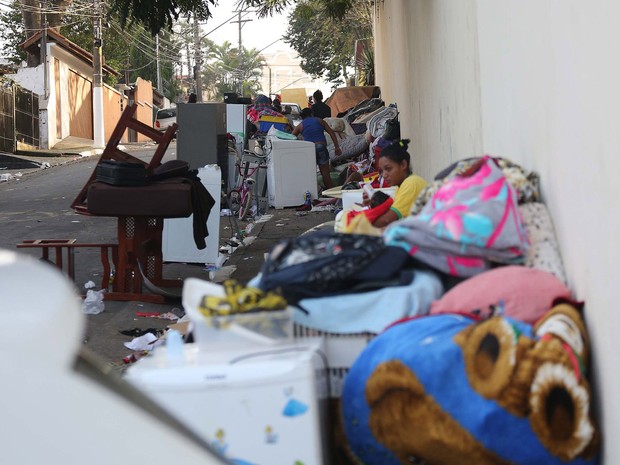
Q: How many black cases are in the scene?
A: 1